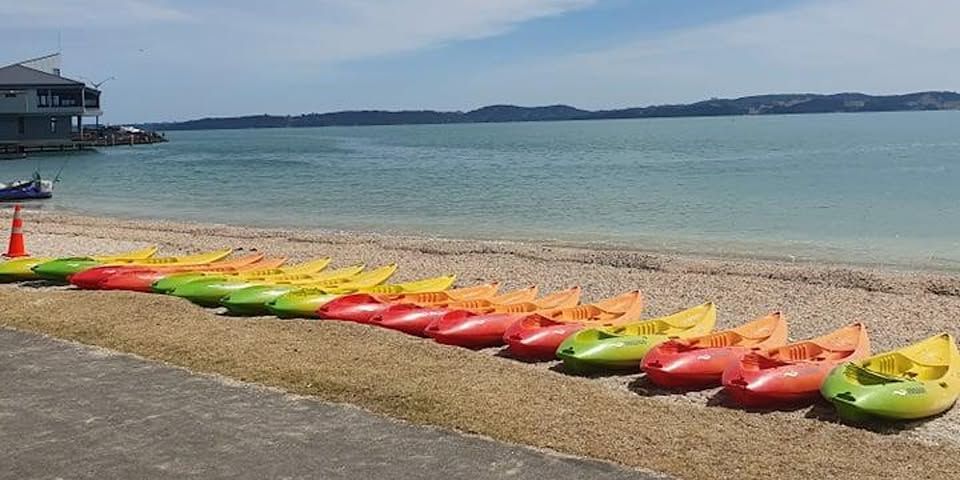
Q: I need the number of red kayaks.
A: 8